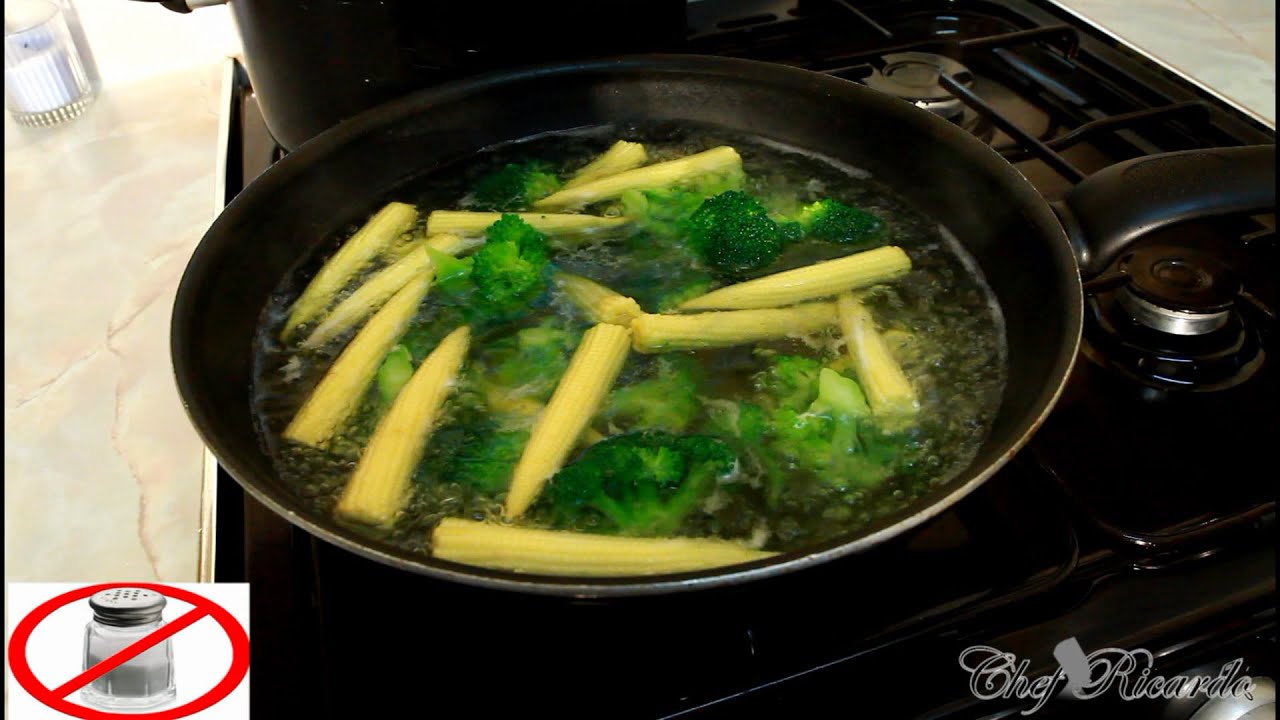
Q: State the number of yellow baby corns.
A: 13